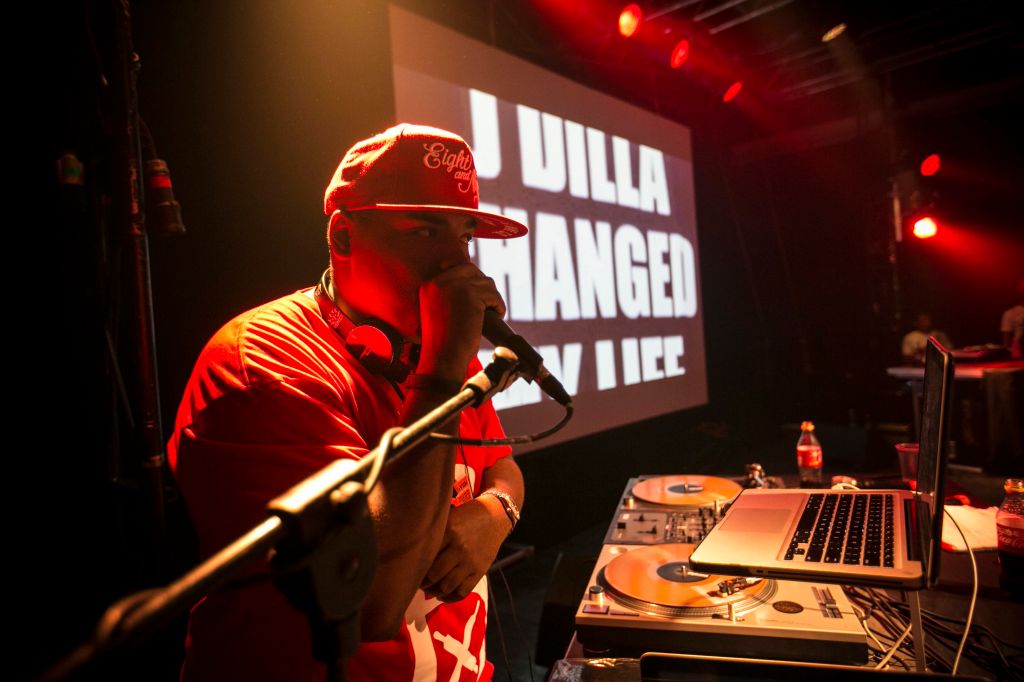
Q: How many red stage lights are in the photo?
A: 5